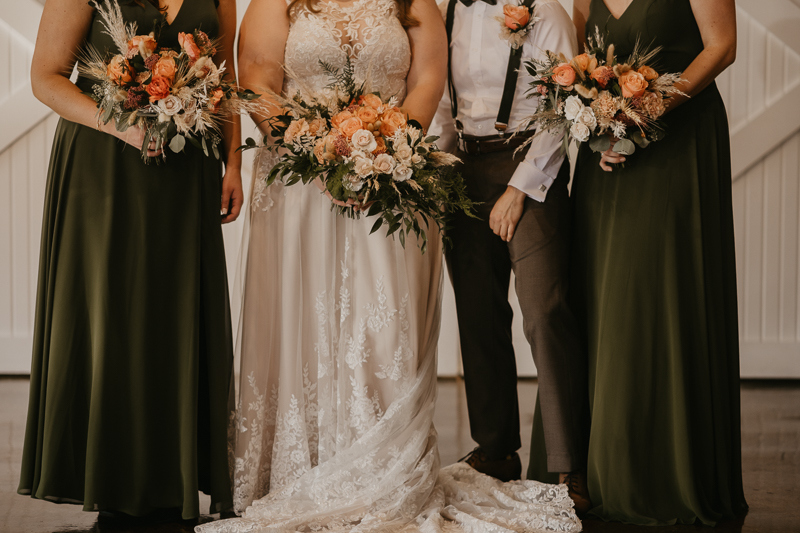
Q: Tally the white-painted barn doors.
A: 2